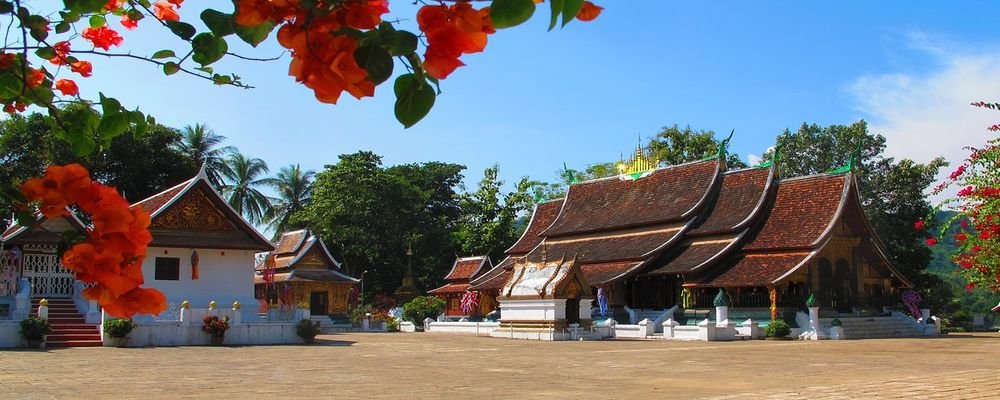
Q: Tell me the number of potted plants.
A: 5